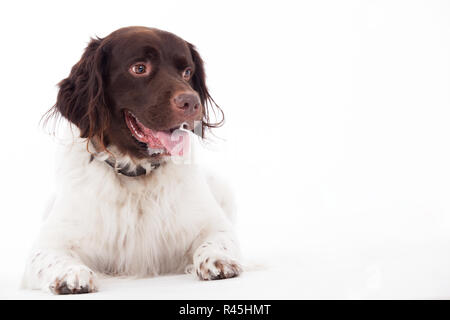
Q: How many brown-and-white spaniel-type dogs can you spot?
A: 1